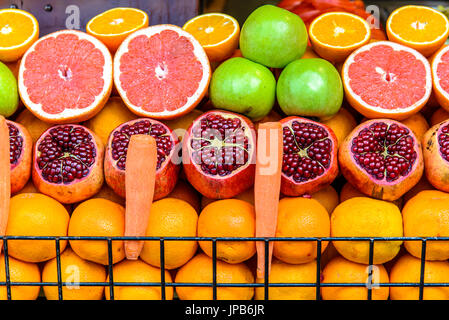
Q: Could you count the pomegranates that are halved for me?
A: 7